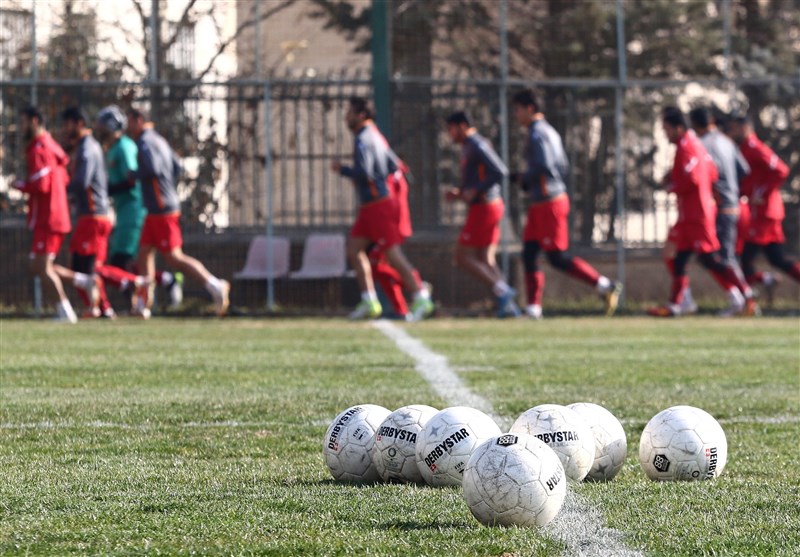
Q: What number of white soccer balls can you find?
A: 7